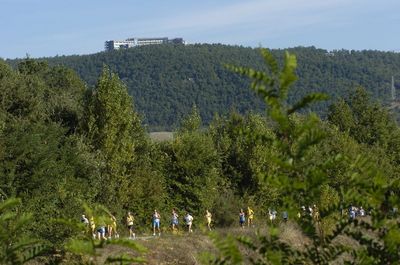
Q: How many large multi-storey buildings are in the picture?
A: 1